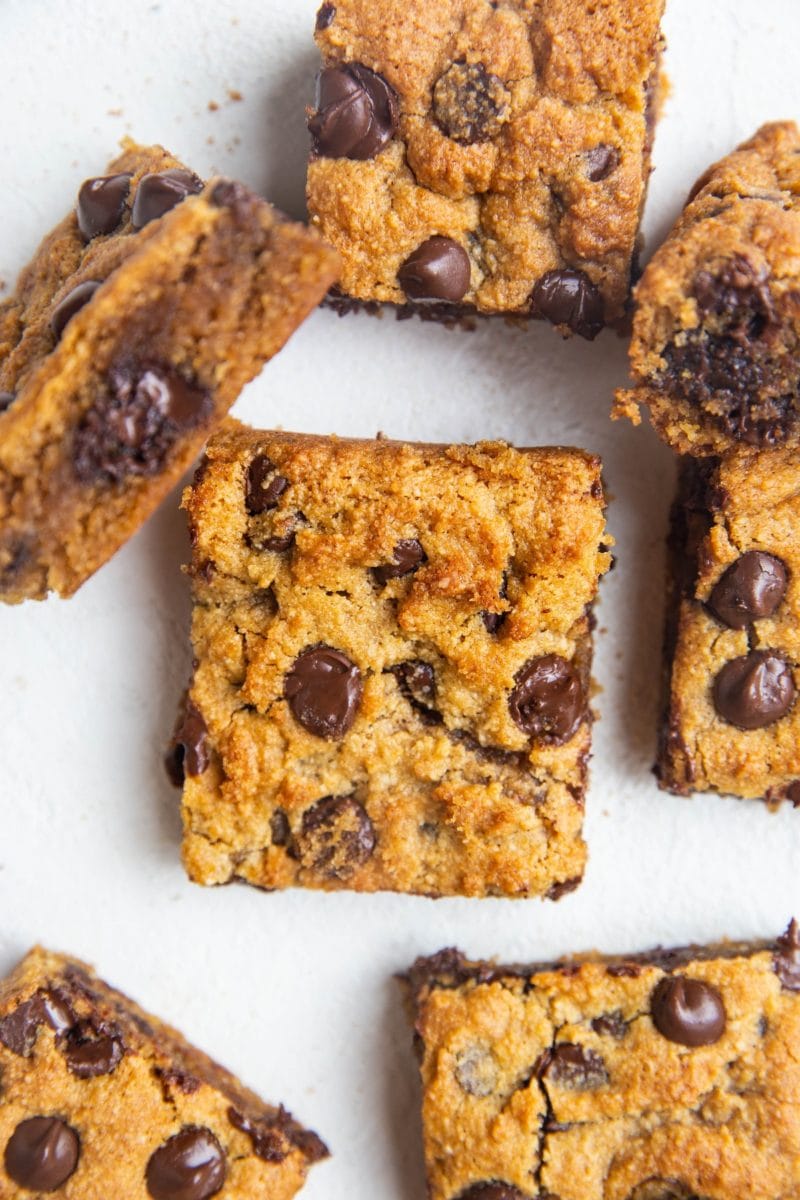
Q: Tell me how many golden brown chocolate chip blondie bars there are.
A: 7